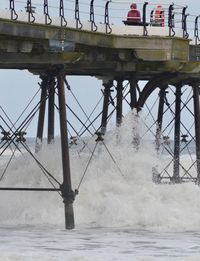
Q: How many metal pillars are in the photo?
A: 9